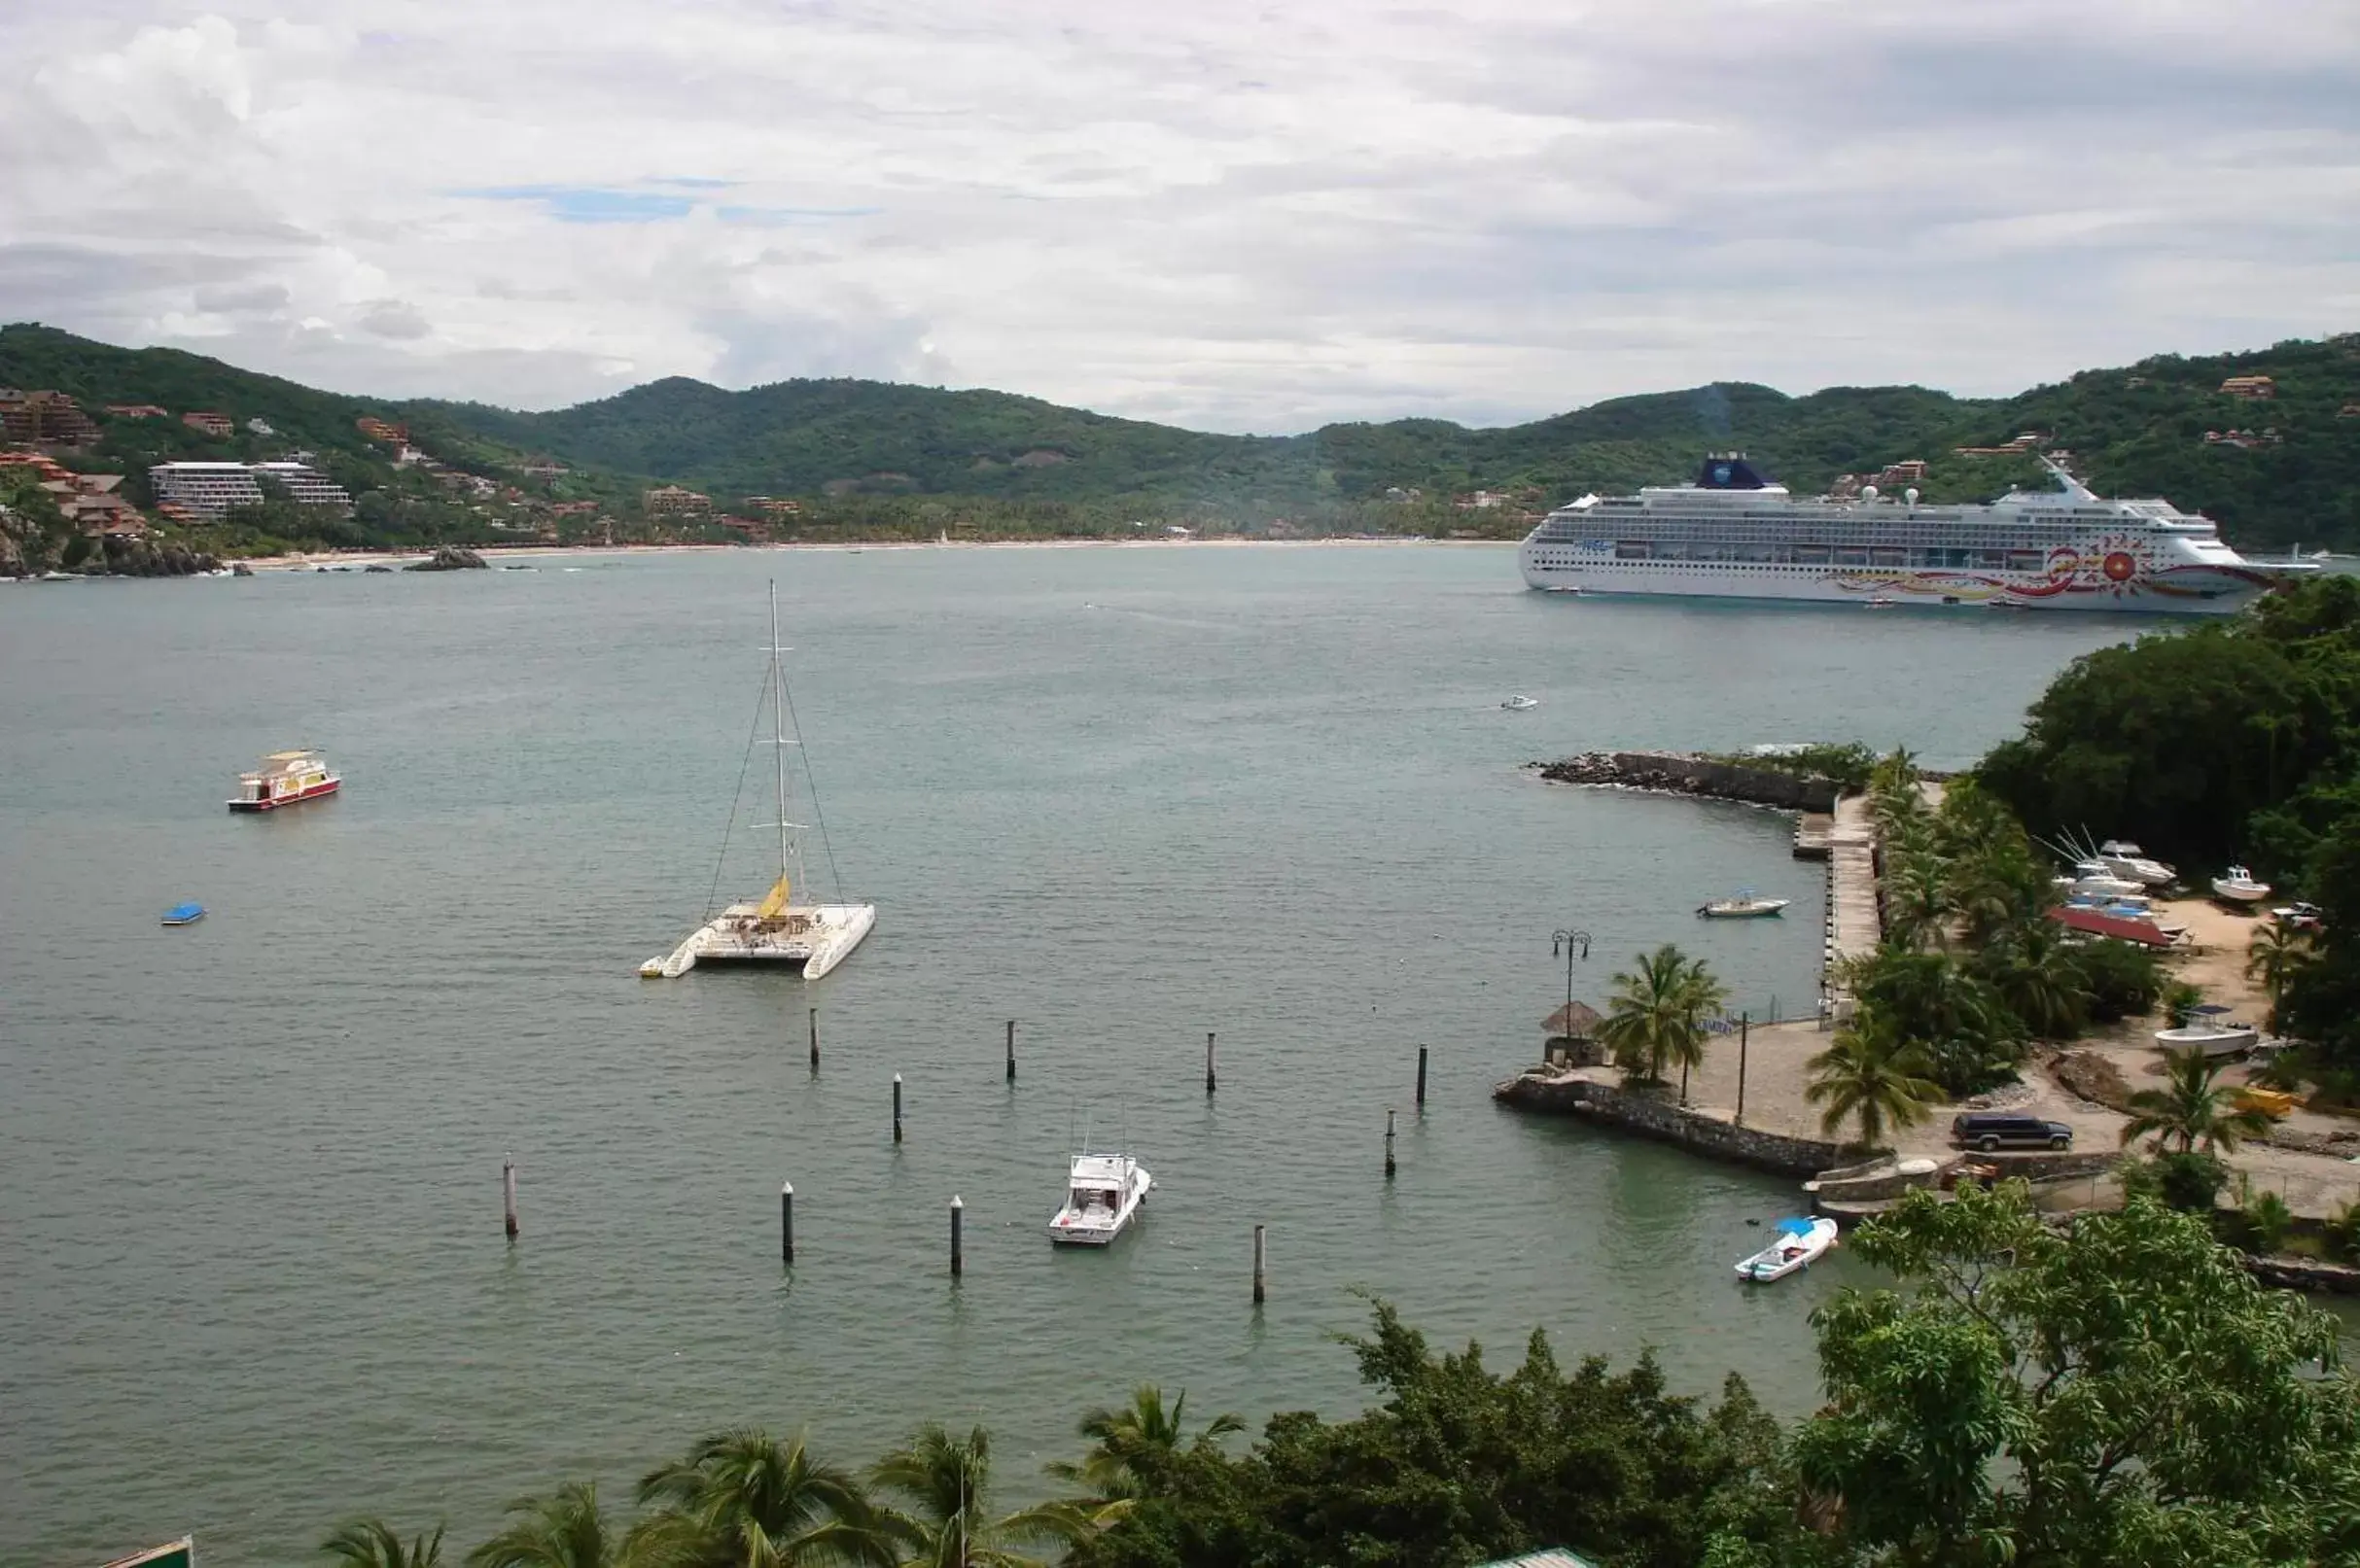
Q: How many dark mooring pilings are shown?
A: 10